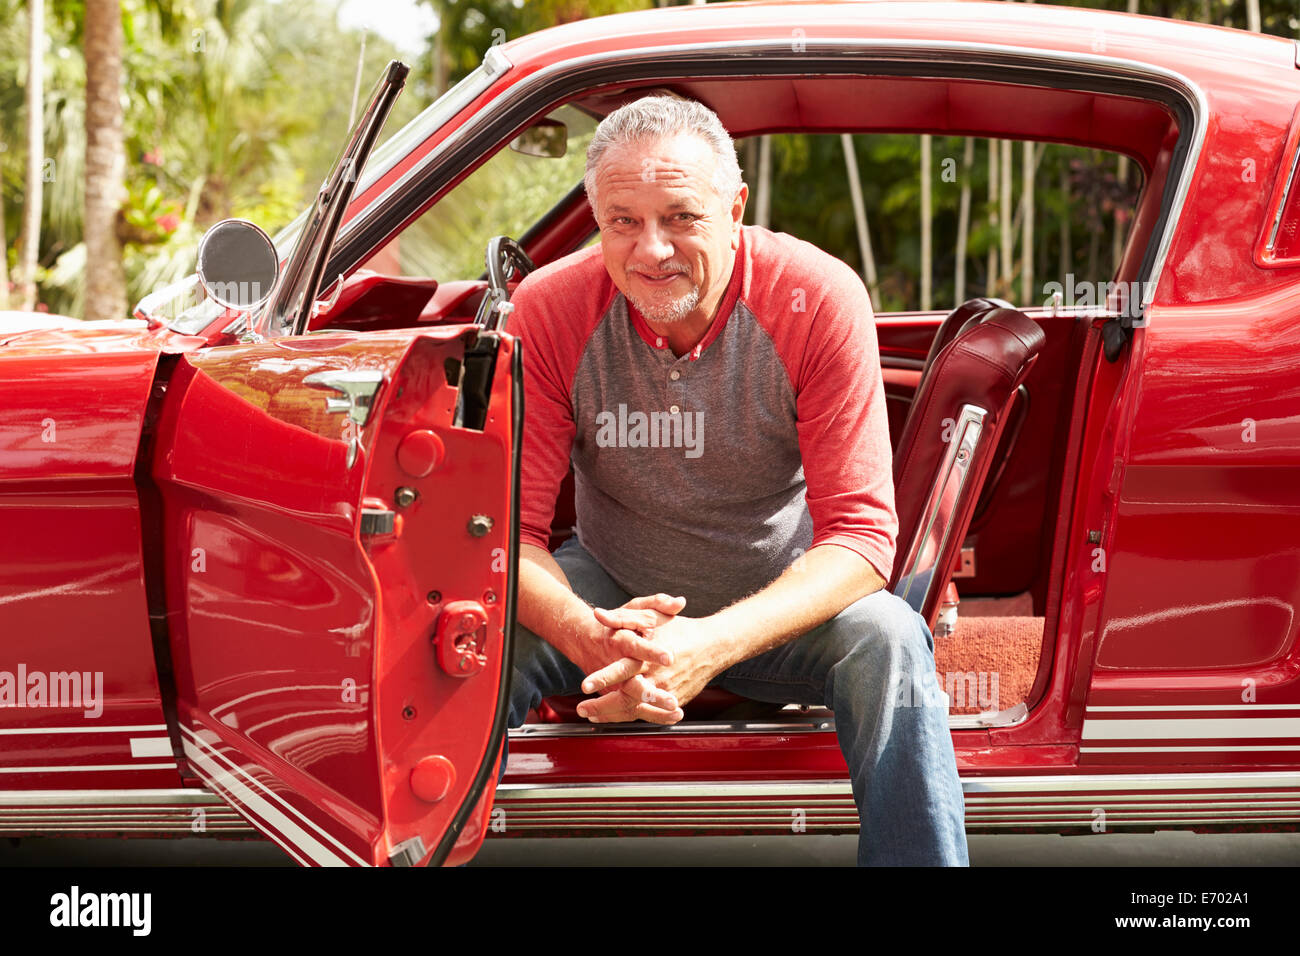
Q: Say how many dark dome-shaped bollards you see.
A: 0